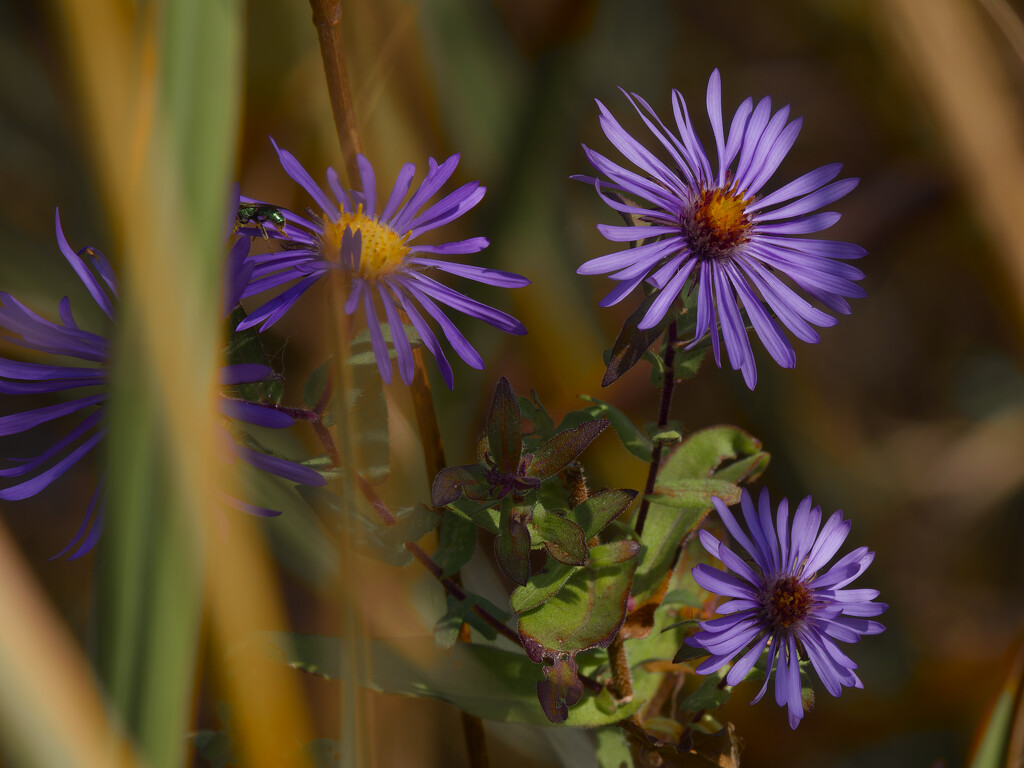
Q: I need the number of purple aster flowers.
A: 4